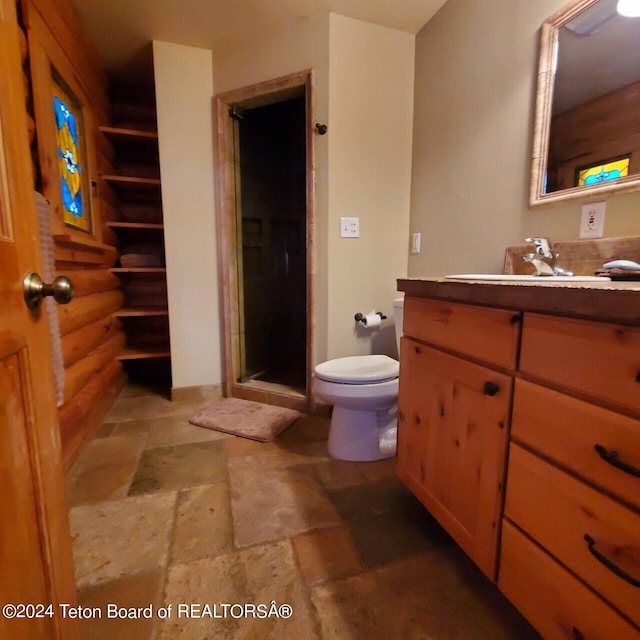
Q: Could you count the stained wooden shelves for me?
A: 6